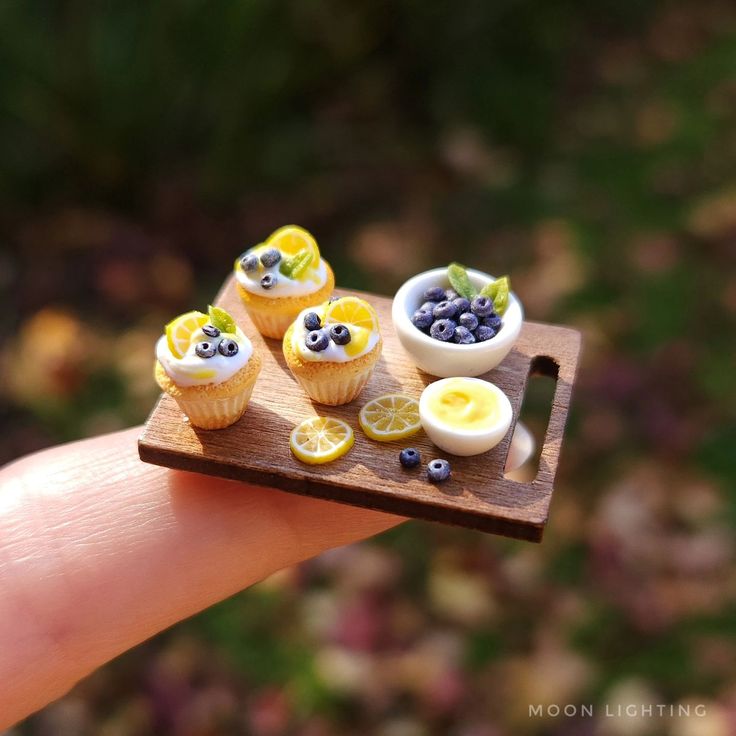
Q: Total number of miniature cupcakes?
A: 3